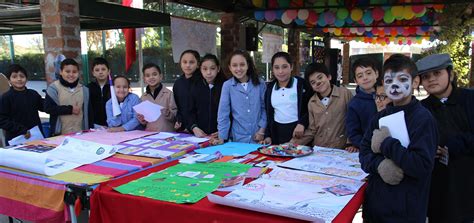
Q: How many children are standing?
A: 14